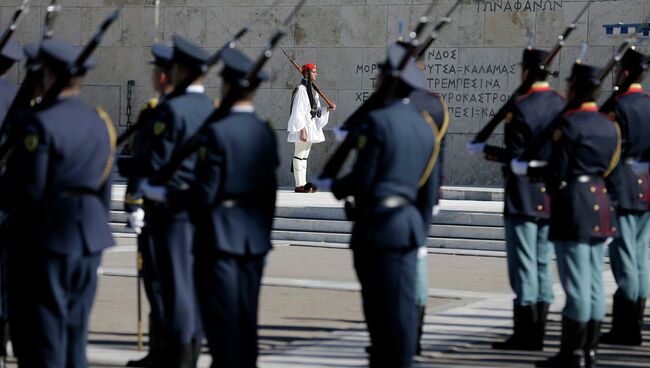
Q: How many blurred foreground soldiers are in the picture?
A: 11